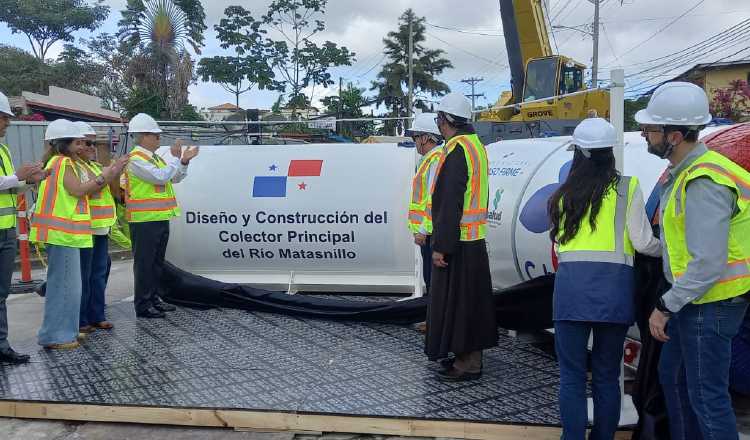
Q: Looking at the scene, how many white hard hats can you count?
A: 8